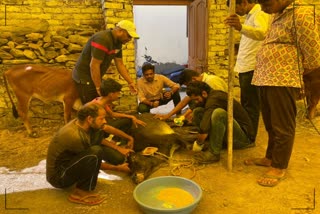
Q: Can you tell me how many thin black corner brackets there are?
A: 4